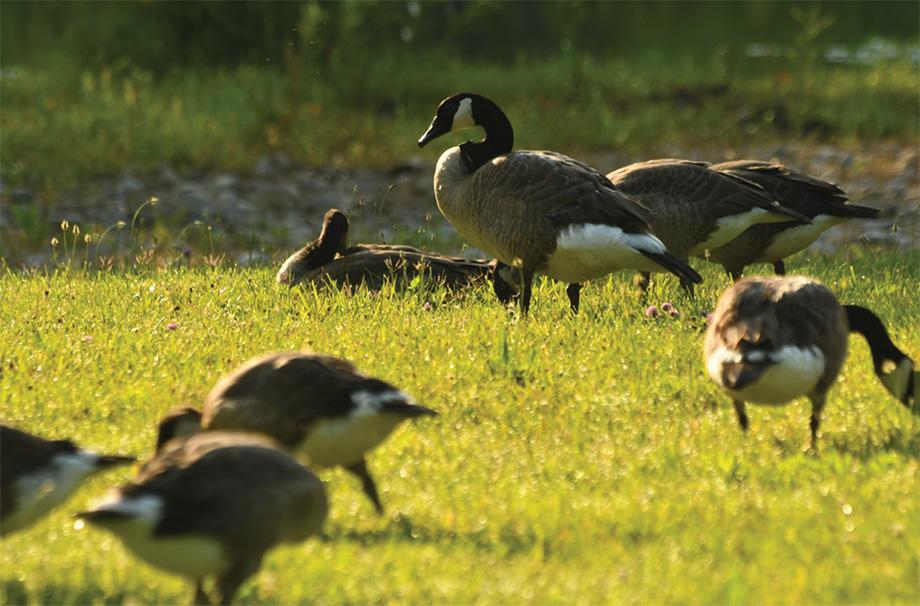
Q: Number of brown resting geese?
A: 1